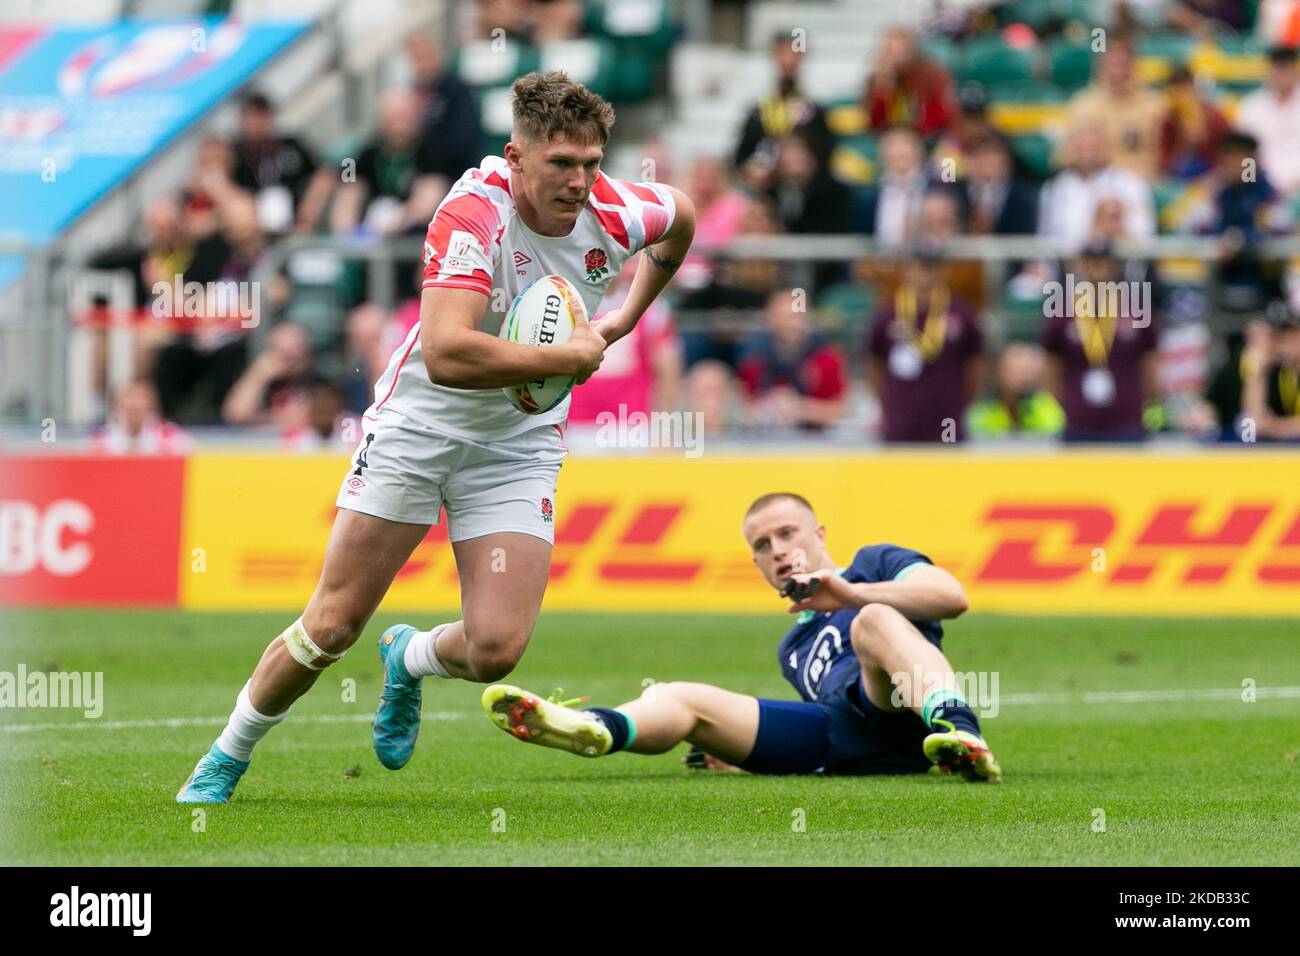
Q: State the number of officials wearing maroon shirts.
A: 2